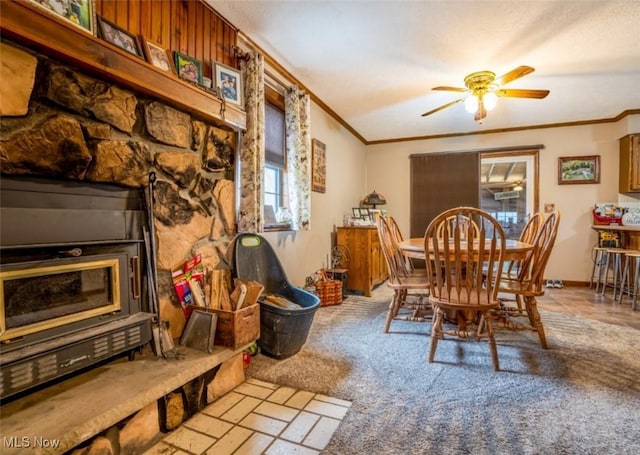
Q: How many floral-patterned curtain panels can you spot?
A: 2